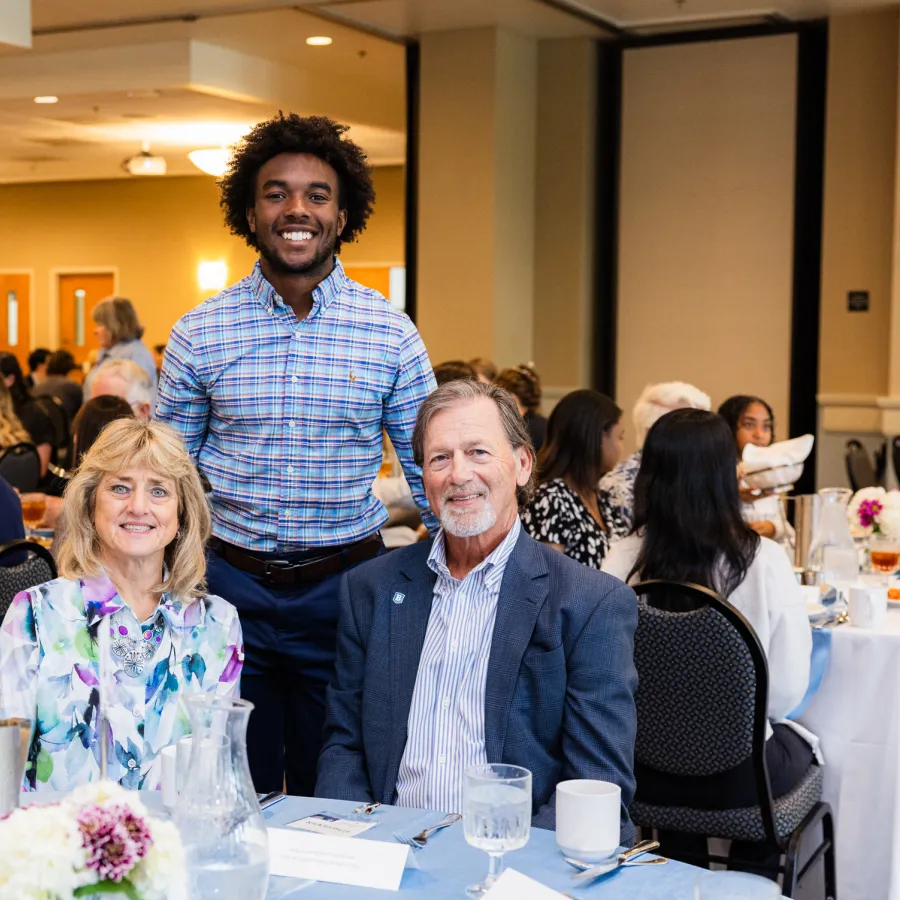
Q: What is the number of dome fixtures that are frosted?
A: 1